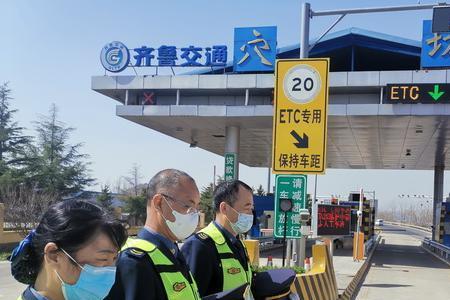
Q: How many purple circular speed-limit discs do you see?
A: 0